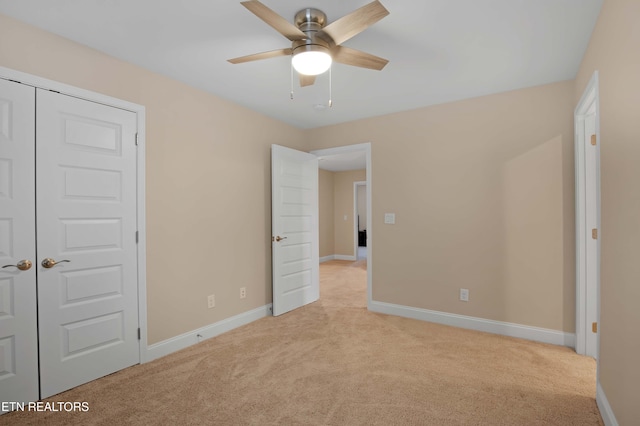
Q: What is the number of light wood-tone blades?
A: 5